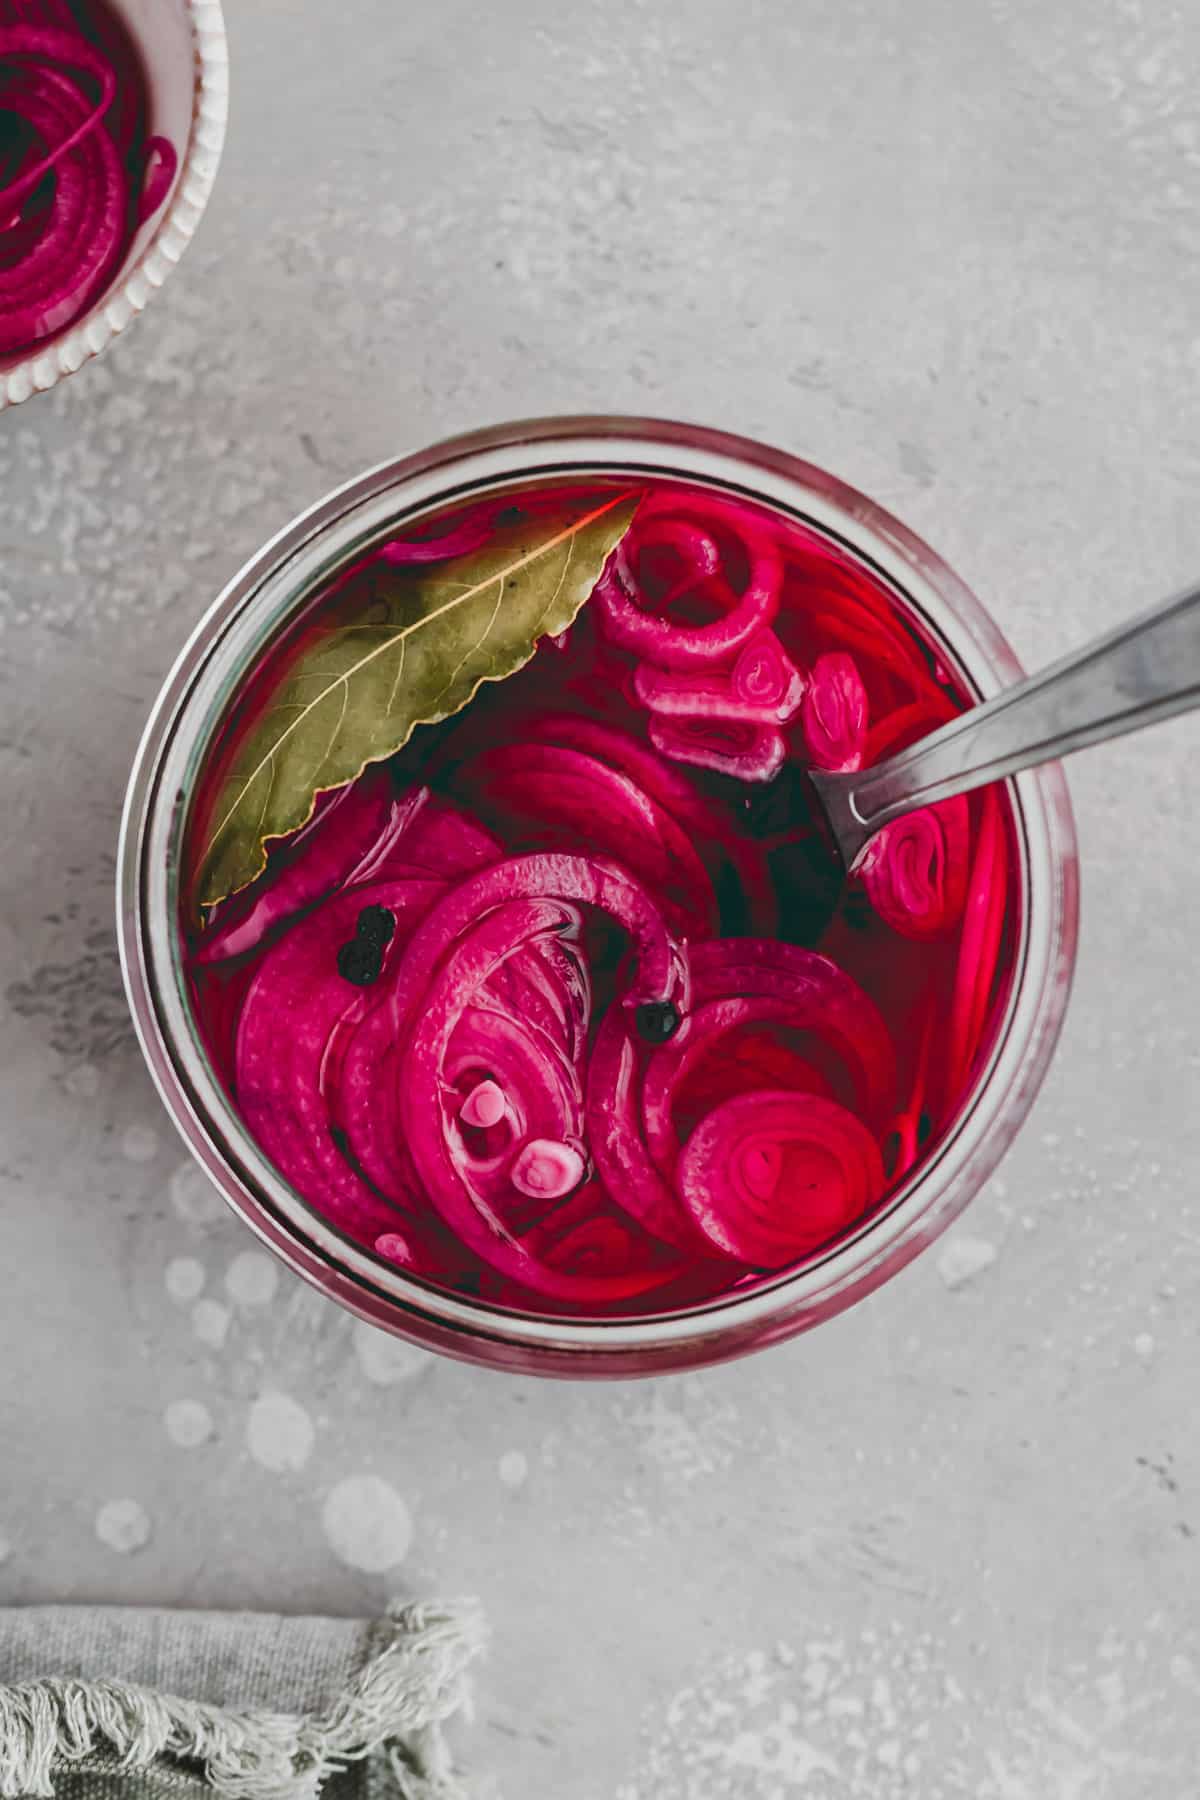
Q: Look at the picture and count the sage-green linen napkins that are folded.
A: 1